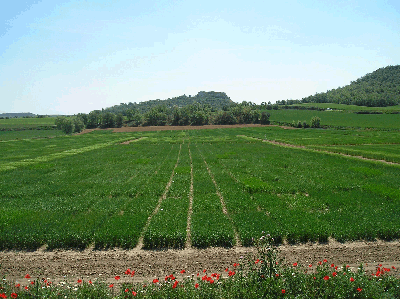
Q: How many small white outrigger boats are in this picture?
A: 0